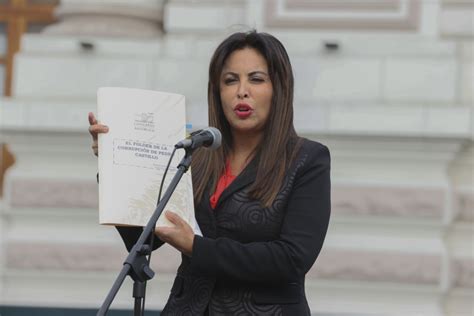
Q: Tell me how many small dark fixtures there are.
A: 2